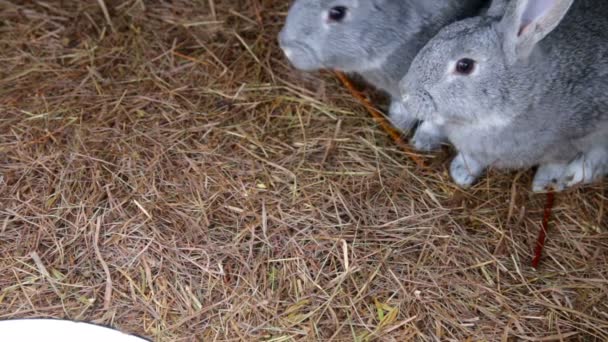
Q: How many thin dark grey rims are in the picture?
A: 1